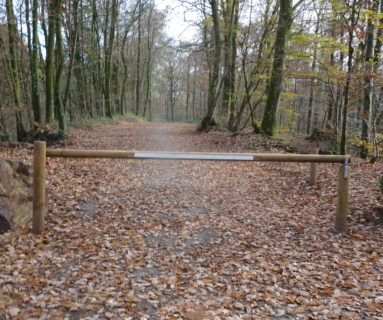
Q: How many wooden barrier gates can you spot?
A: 1